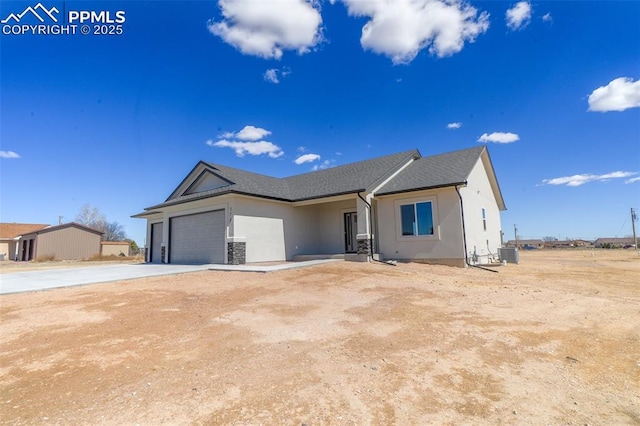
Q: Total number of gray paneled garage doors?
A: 2